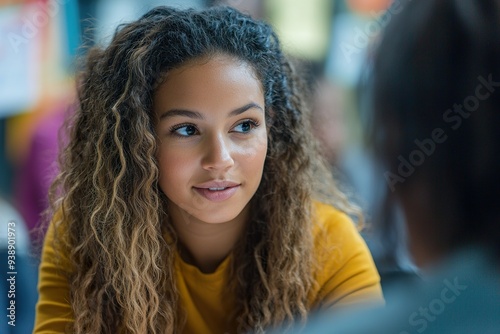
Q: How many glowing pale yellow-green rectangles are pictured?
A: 1